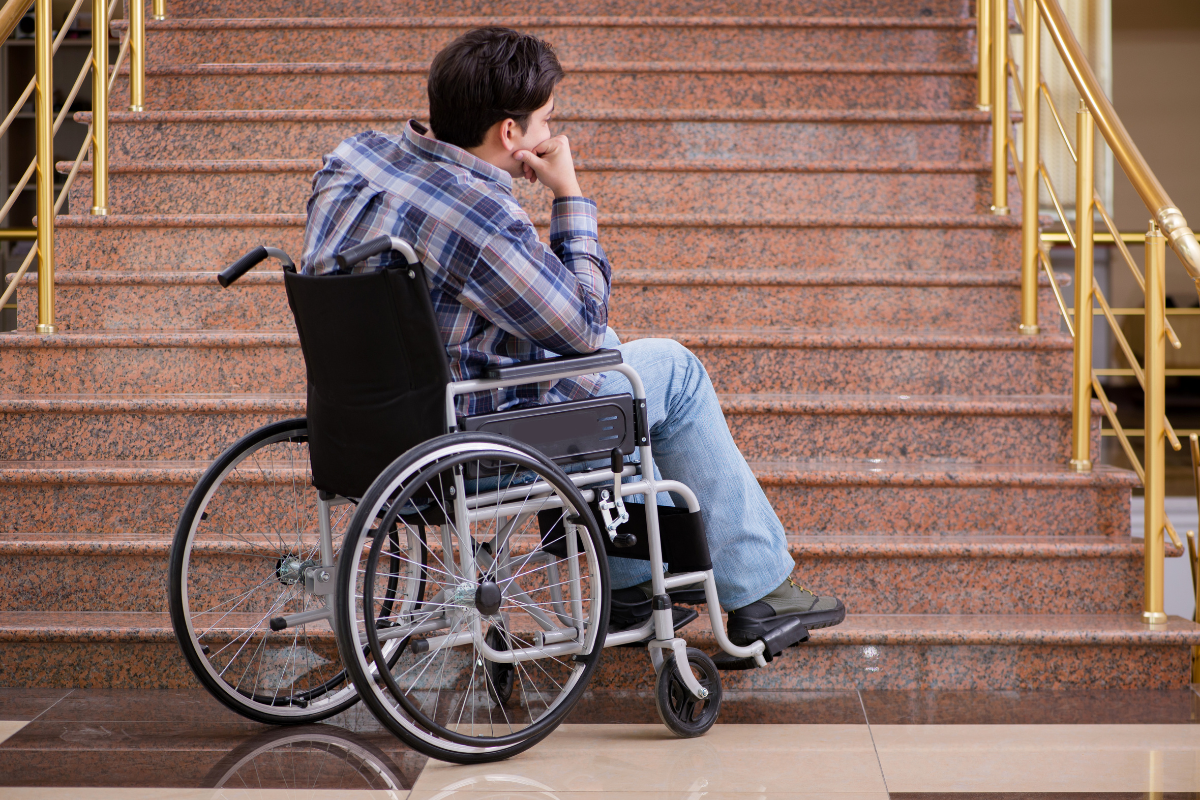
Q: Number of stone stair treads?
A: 11